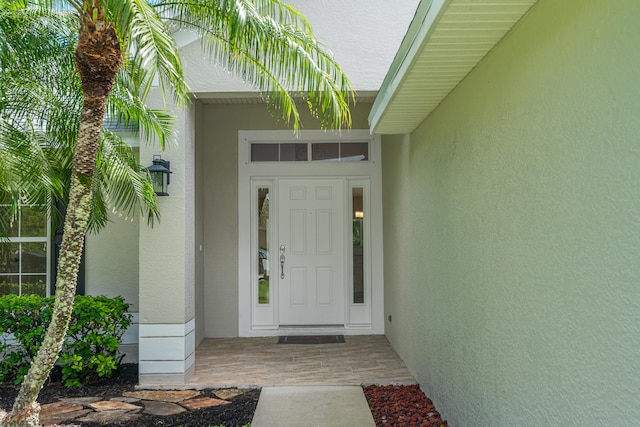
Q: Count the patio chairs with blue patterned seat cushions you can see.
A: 0